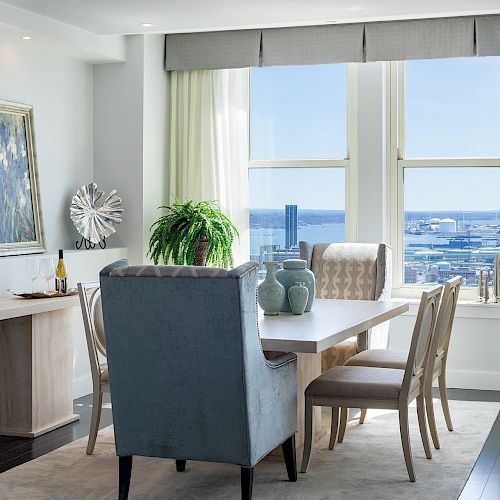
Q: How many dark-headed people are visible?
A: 0